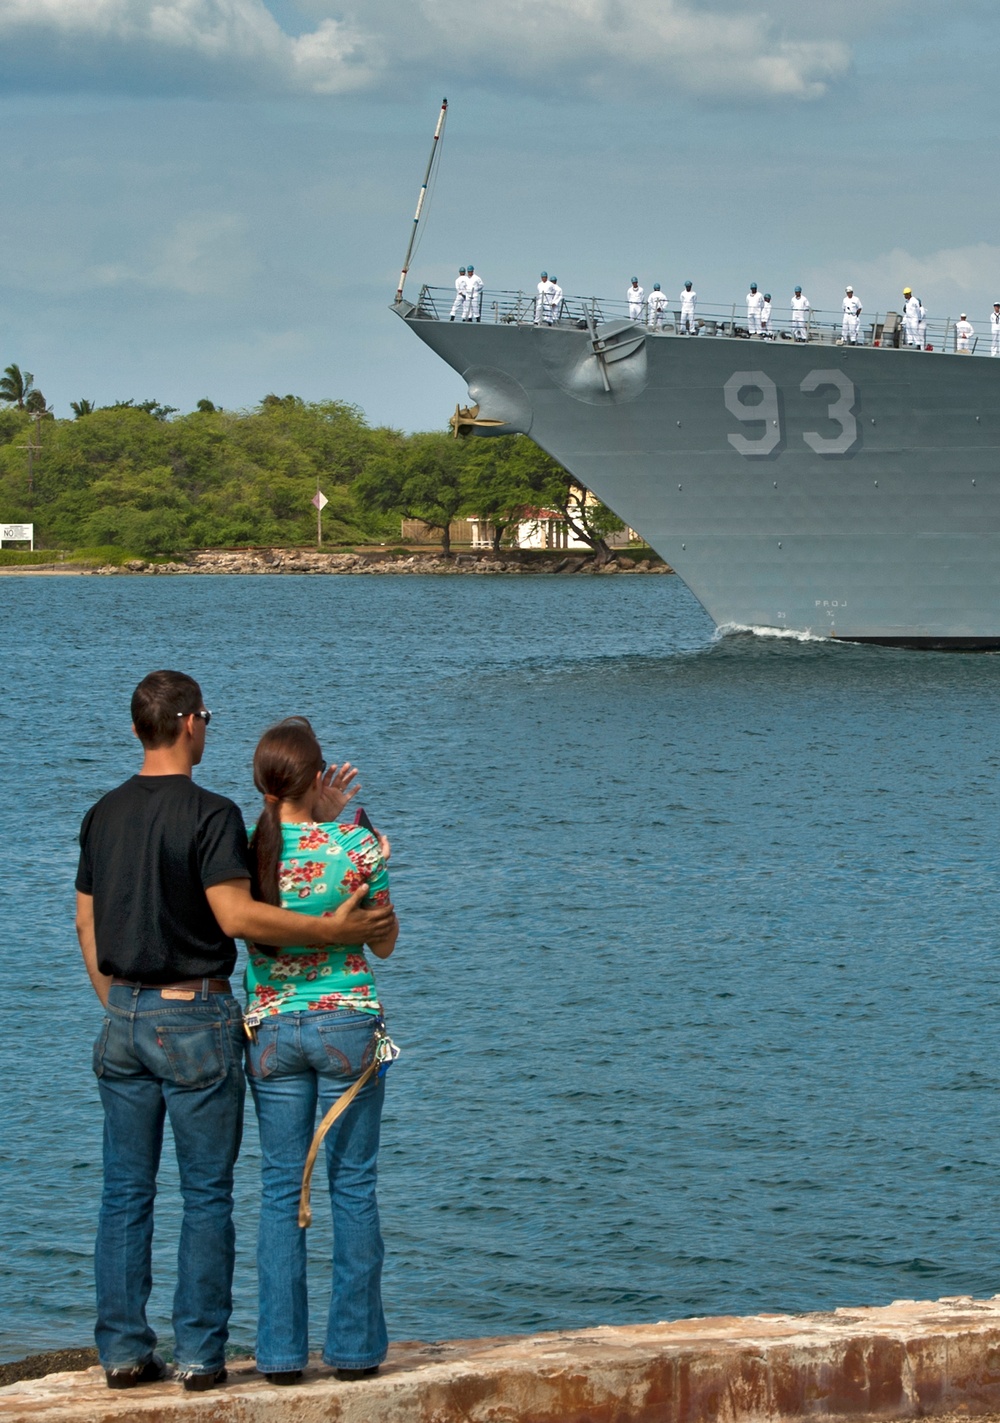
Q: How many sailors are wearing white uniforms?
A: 15